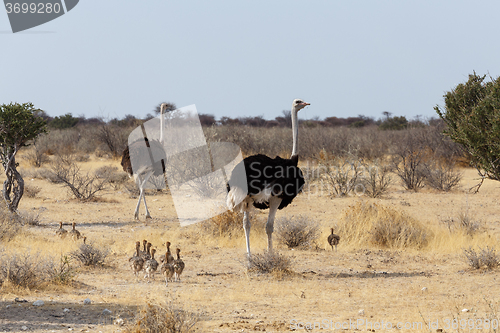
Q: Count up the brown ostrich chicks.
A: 11